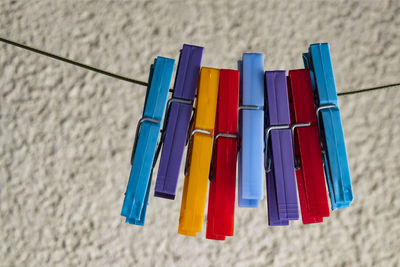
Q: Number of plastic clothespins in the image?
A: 8